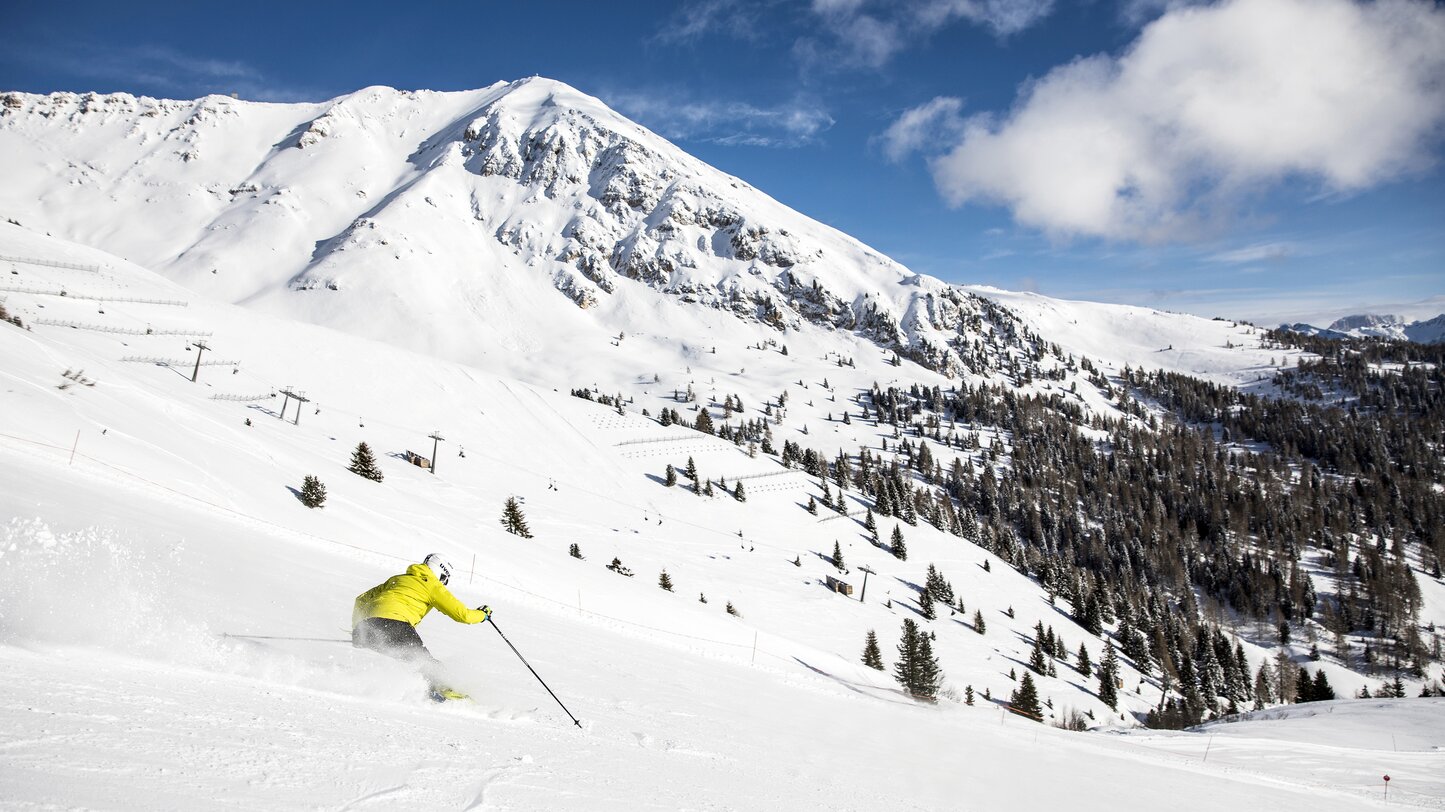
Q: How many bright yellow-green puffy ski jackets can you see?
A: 1